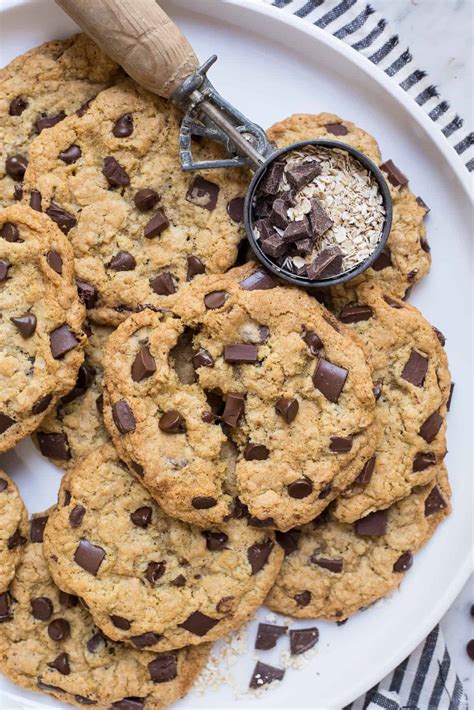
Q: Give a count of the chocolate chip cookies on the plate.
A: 11